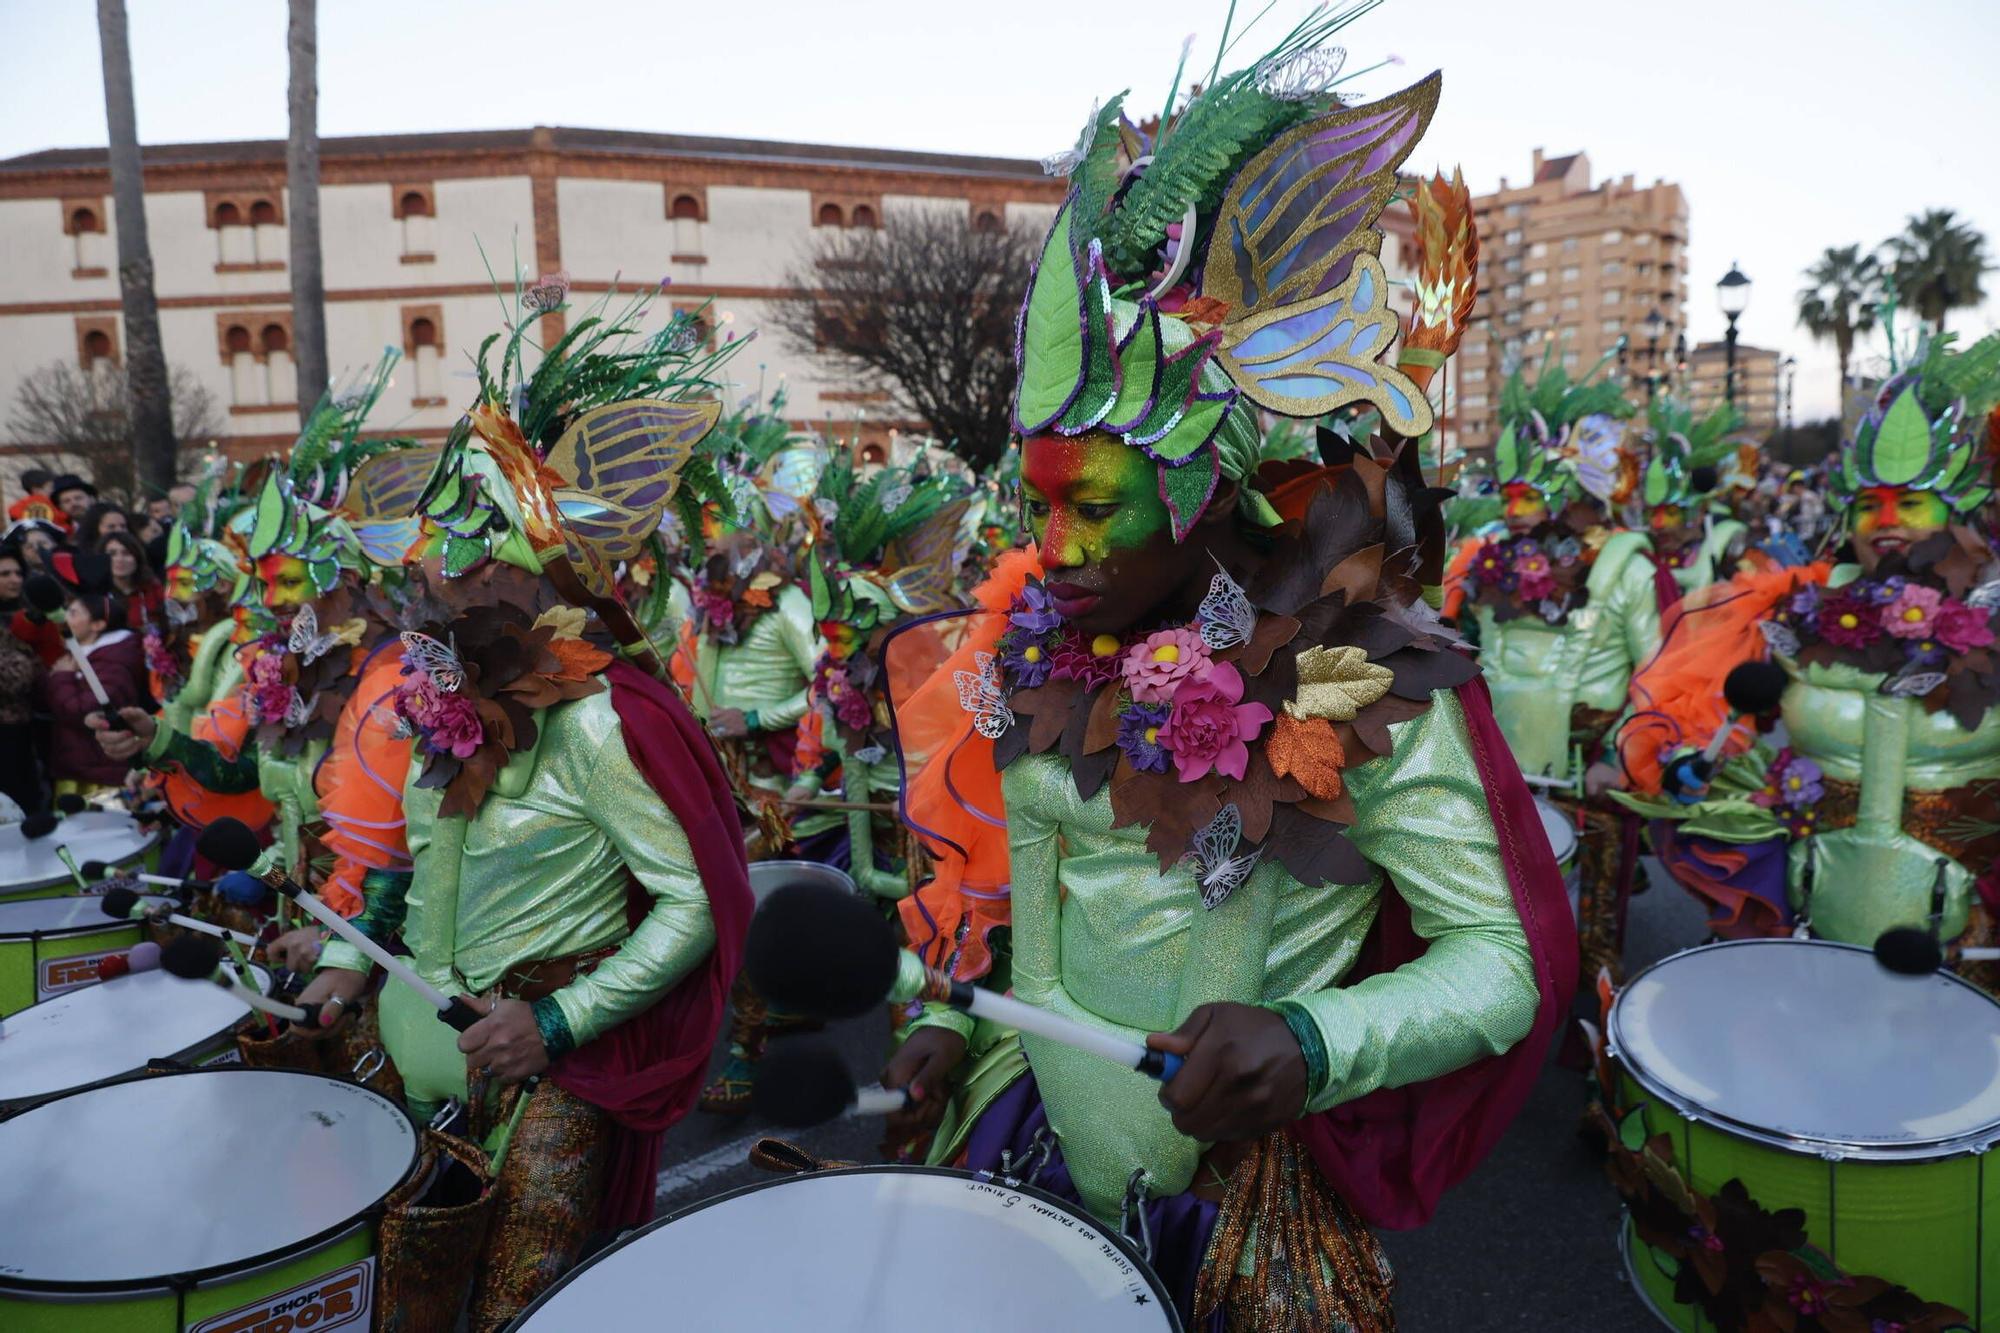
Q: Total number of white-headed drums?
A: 8